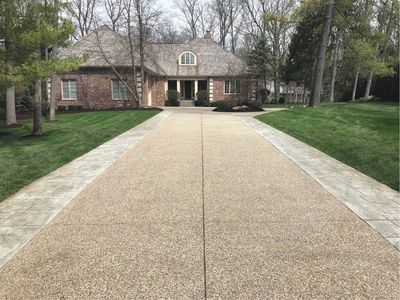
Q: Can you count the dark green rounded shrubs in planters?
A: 2